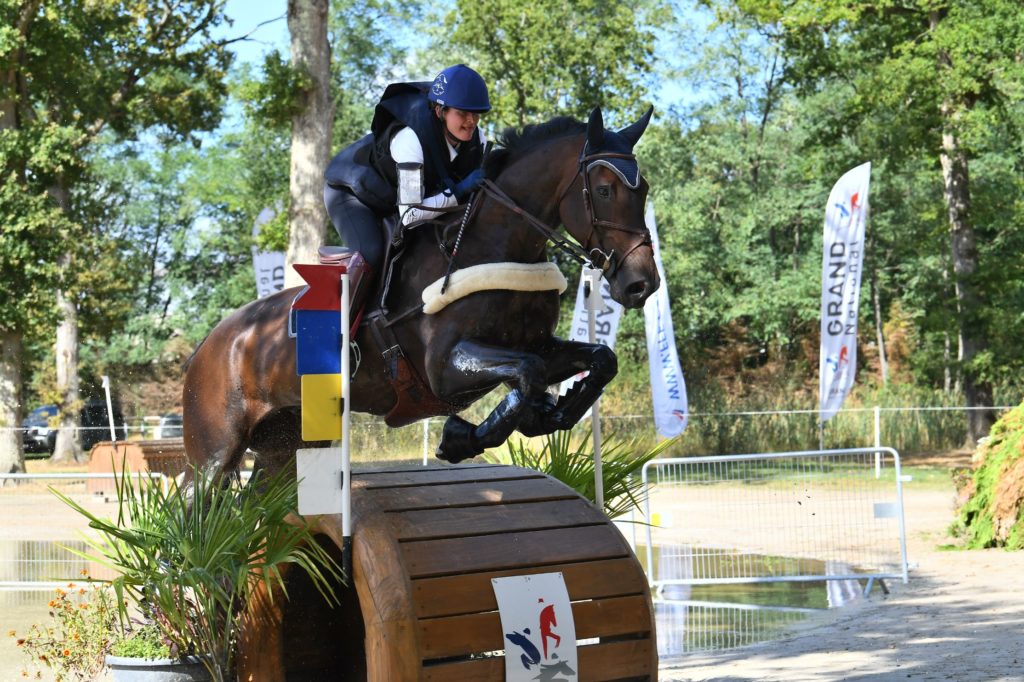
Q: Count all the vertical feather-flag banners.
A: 4